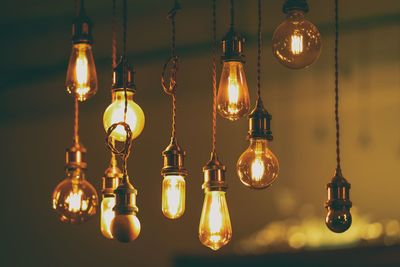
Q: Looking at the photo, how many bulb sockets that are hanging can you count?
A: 11